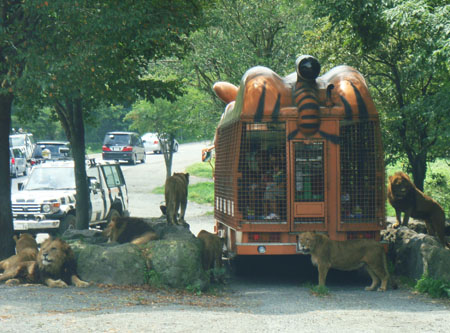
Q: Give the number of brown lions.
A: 7